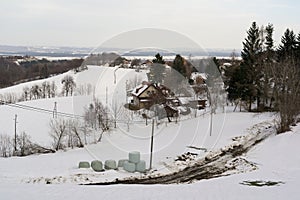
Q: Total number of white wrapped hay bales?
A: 7